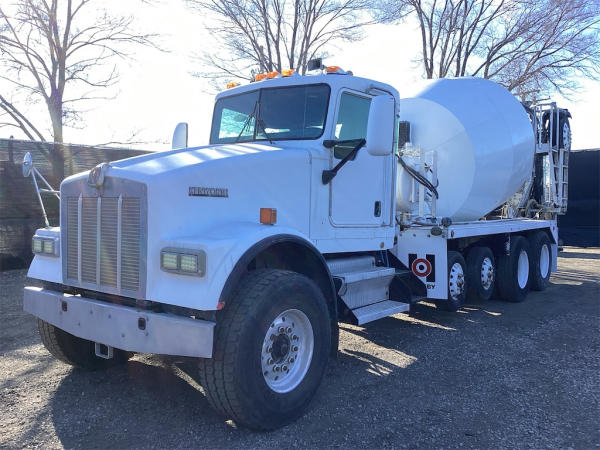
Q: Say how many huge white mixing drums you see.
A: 1